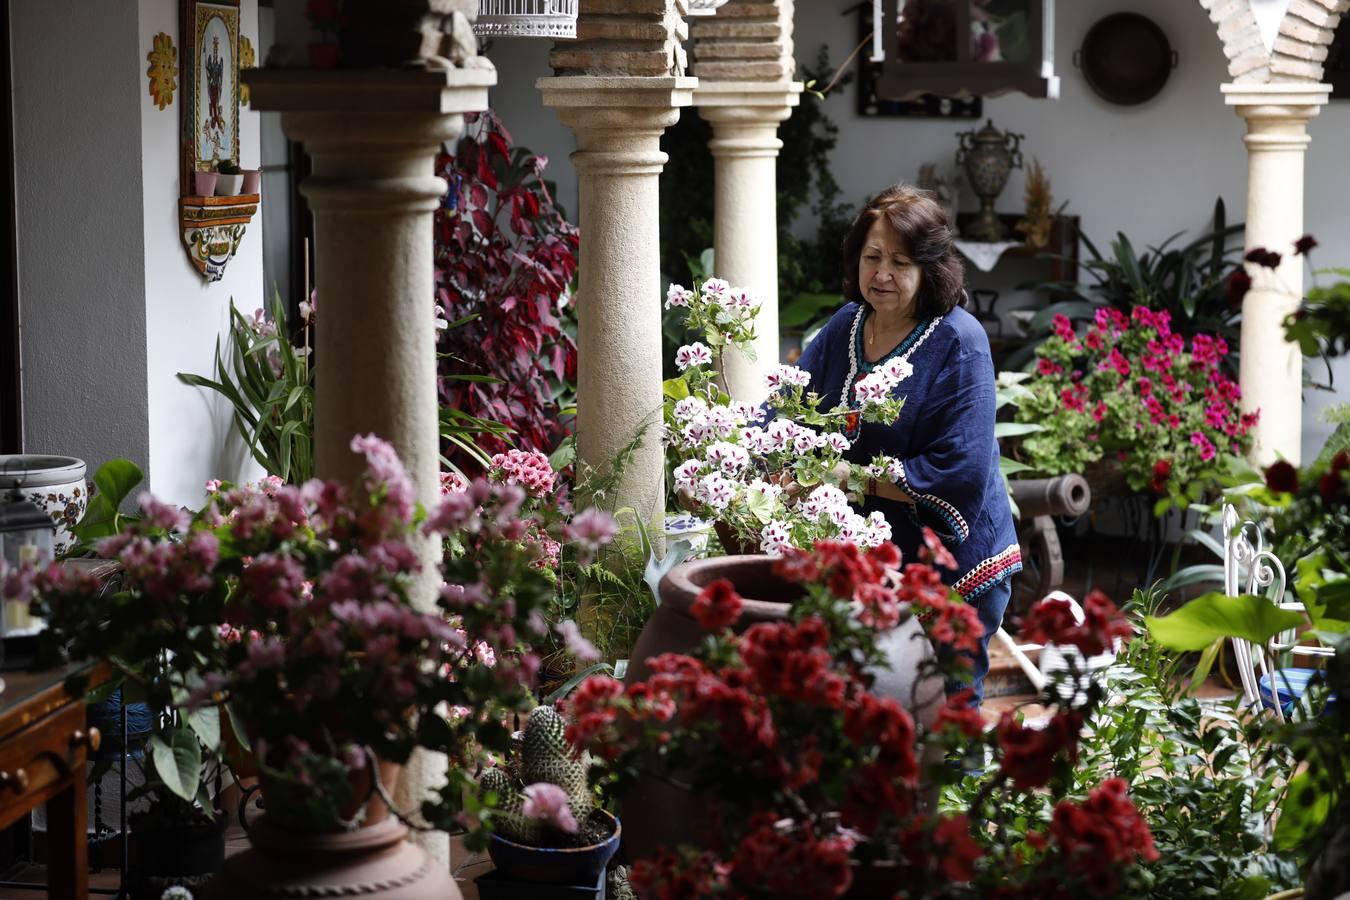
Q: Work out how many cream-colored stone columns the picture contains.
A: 4